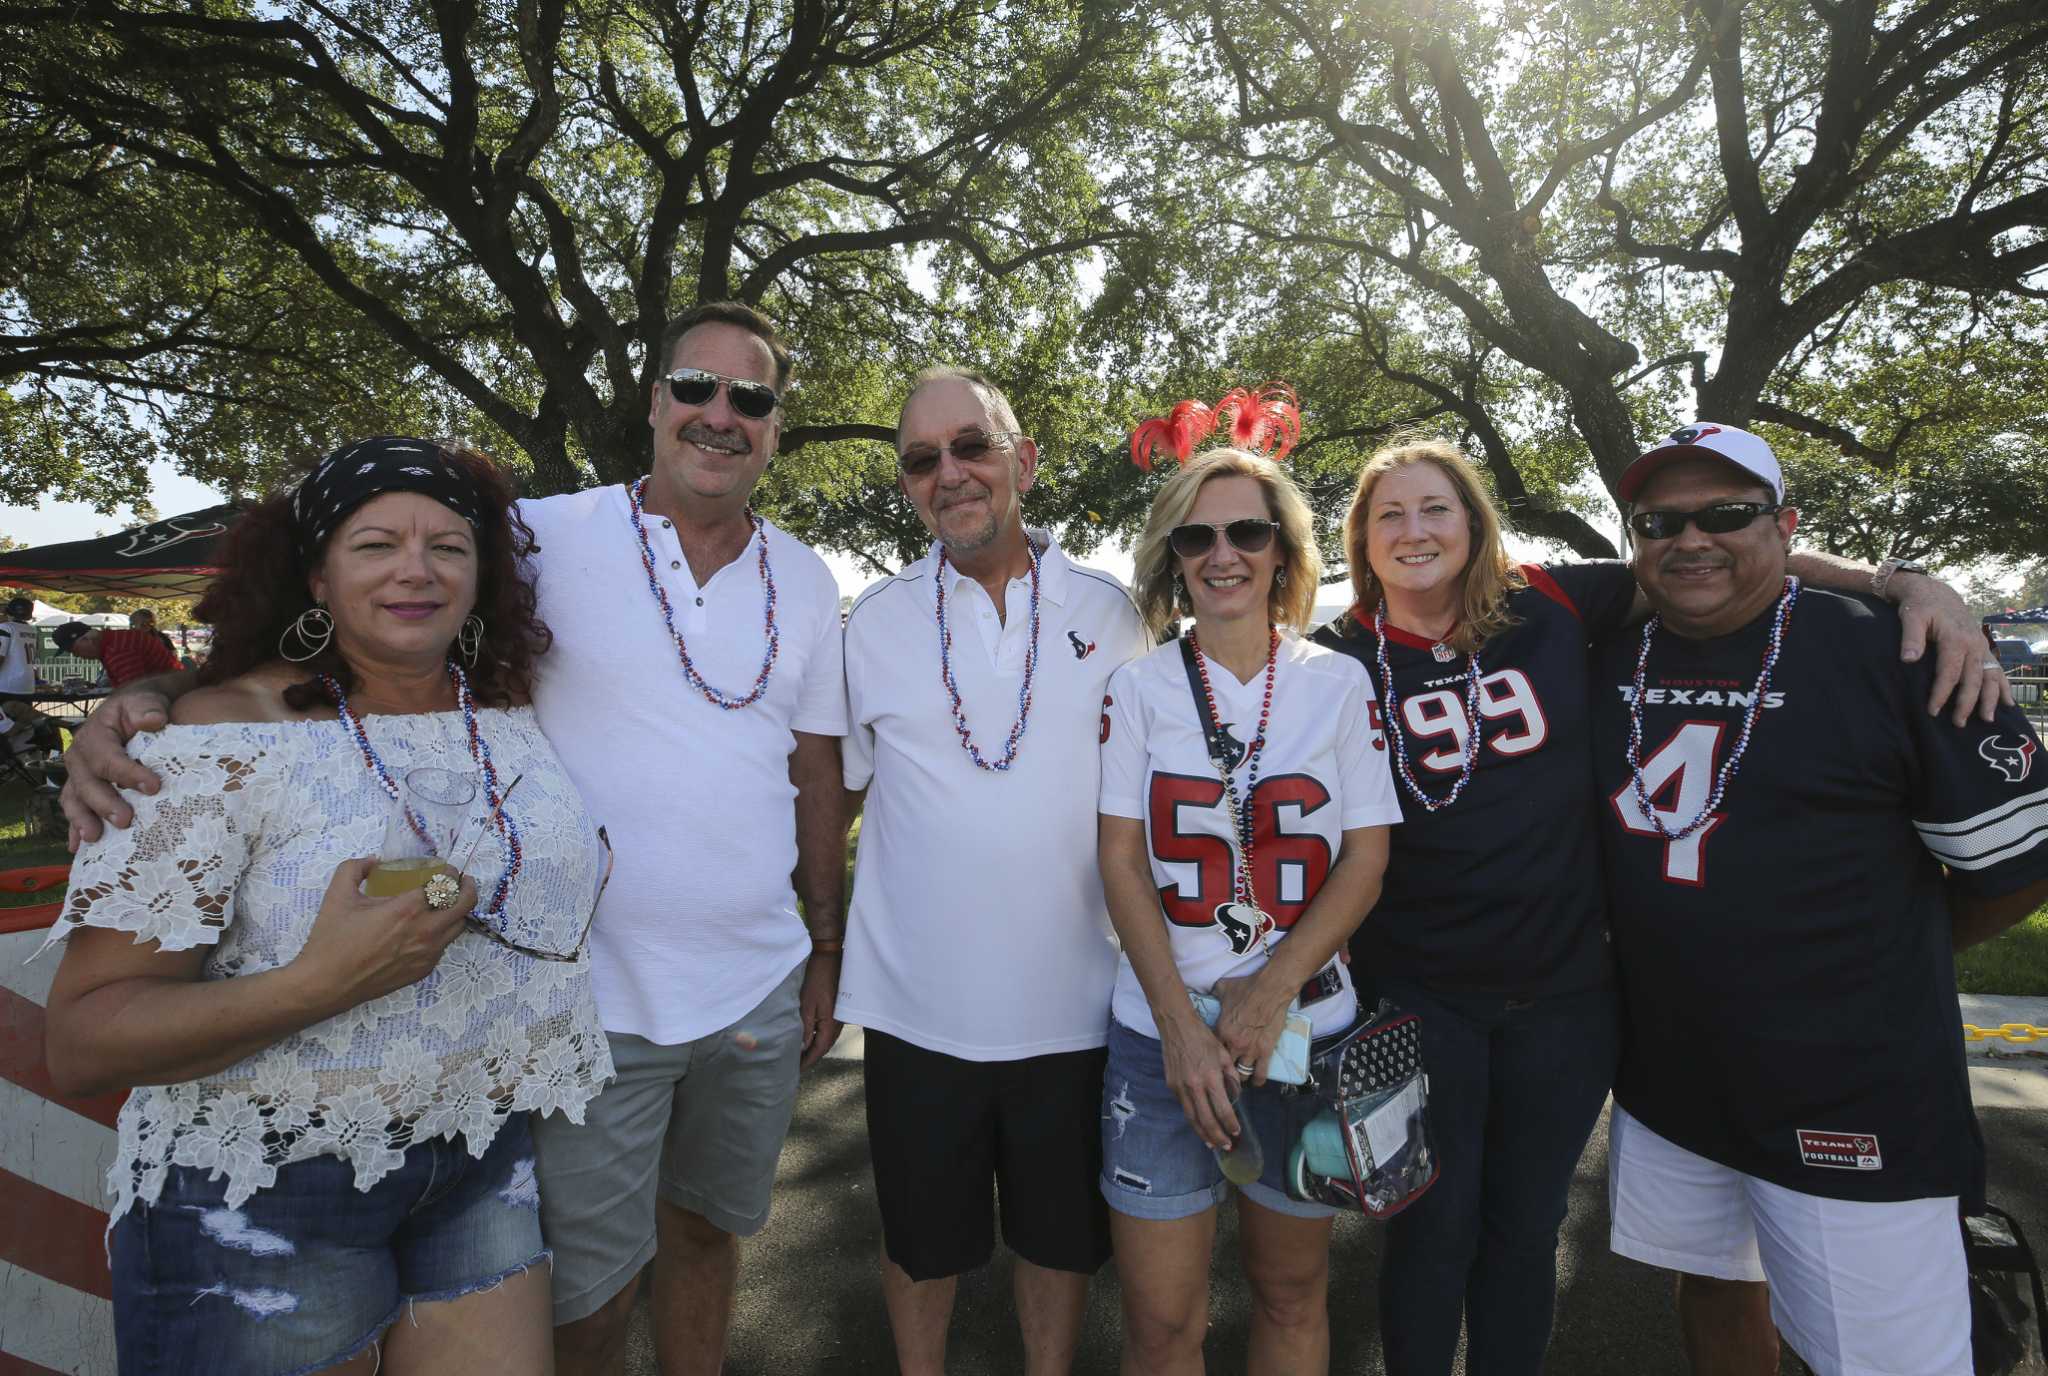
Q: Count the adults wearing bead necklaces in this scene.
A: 6